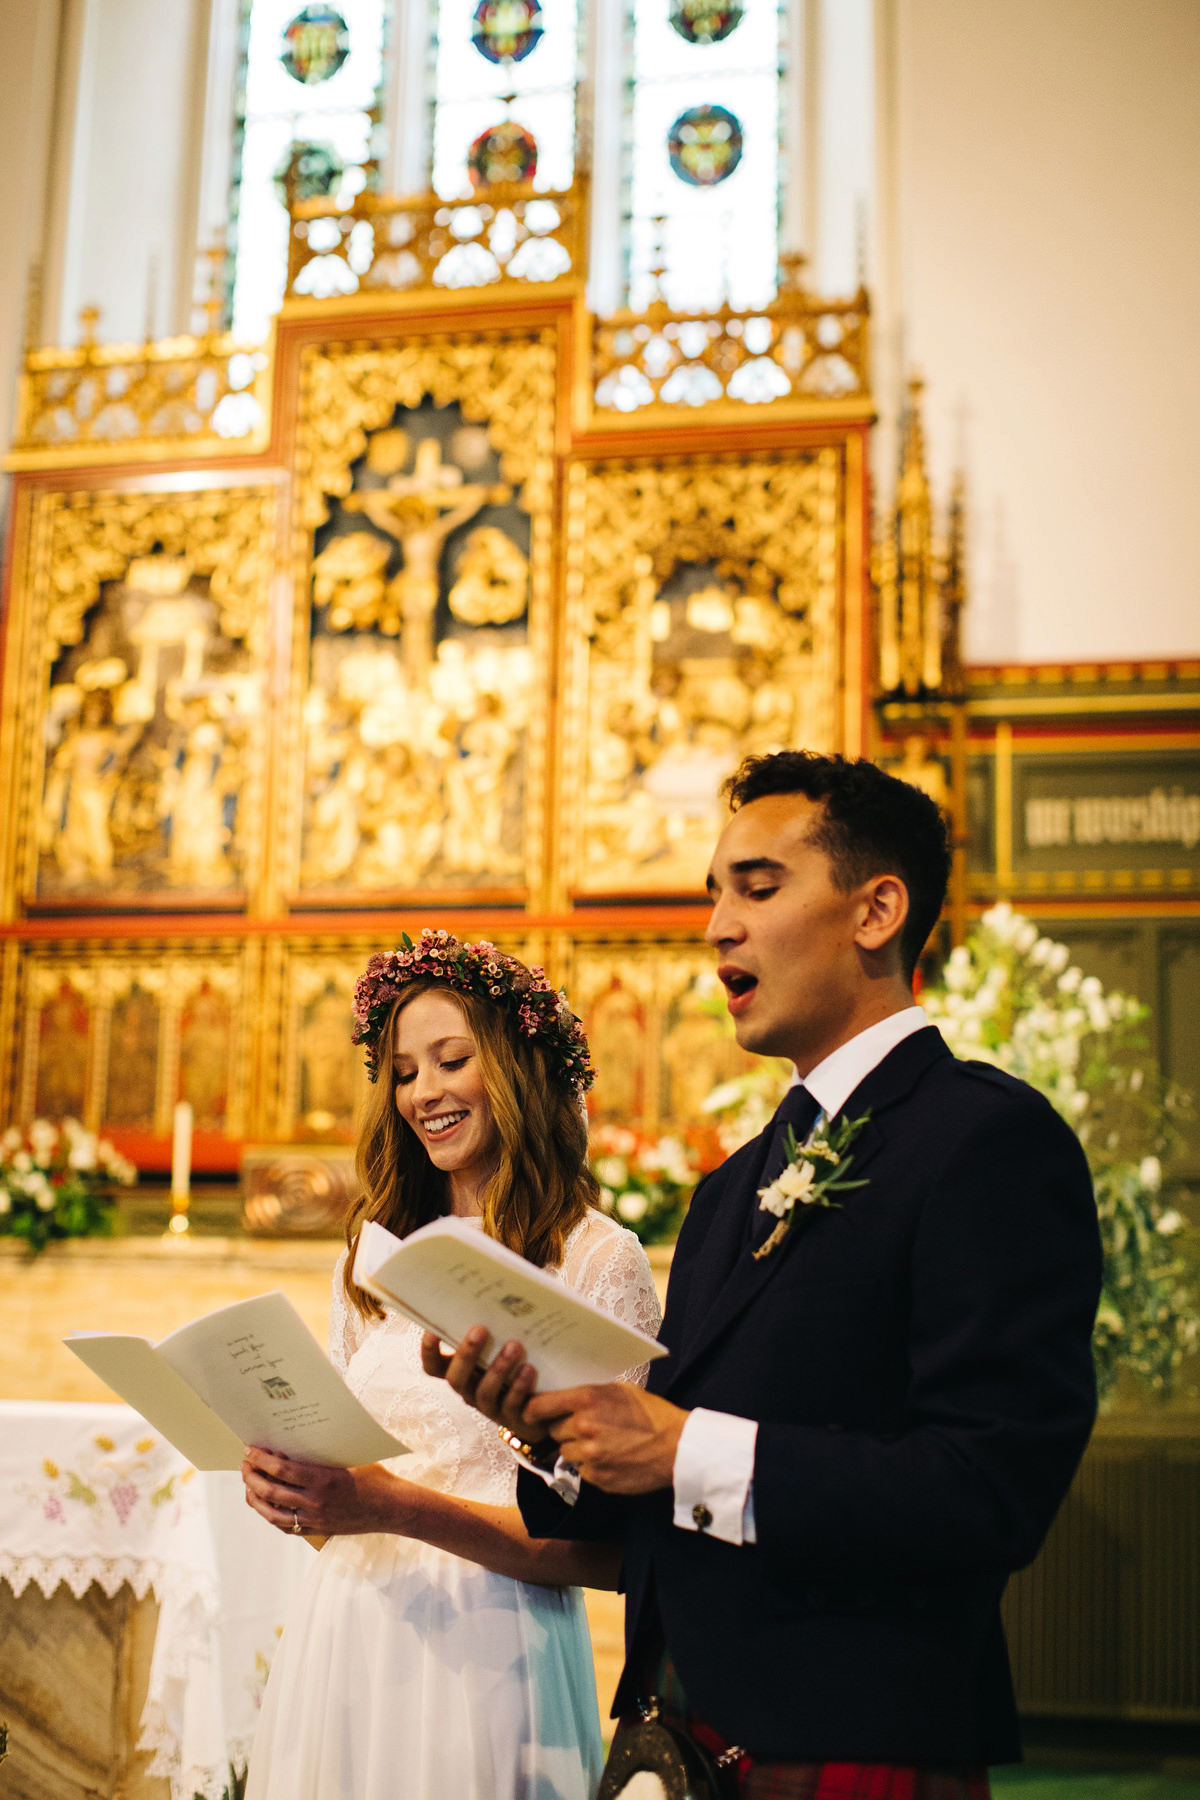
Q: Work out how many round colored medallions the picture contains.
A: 6